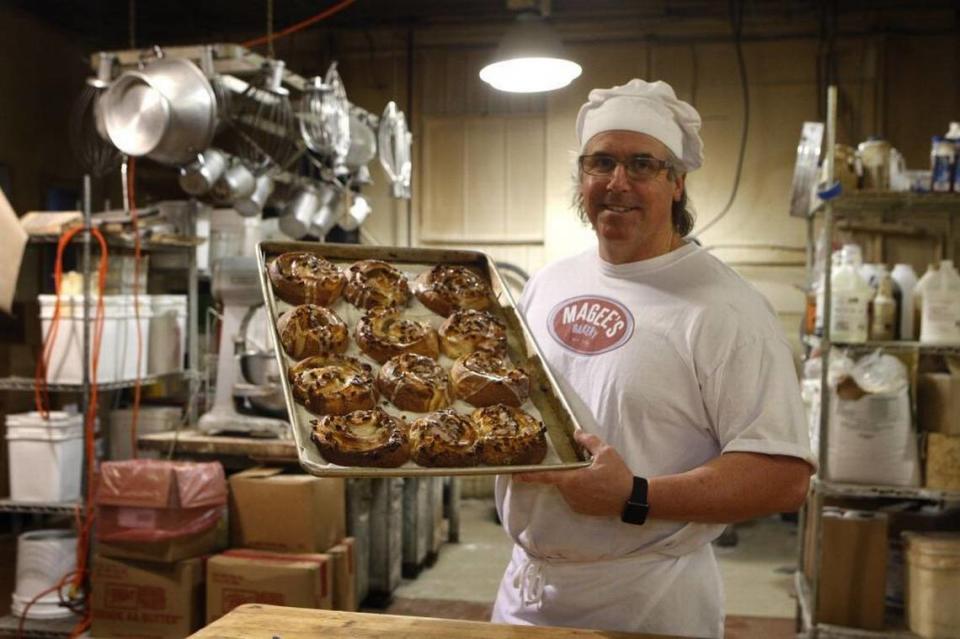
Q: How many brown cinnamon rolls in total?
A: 12